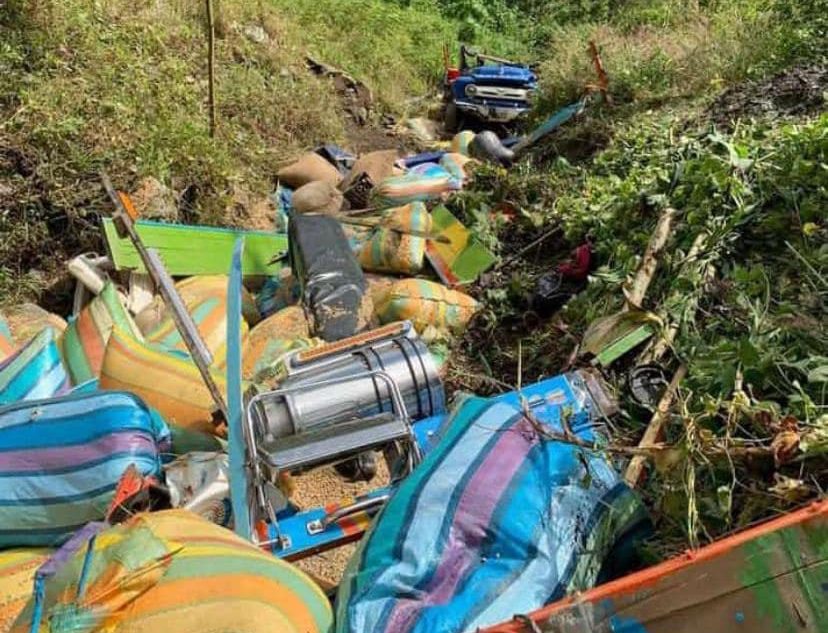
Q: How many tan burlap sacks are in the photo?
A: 3